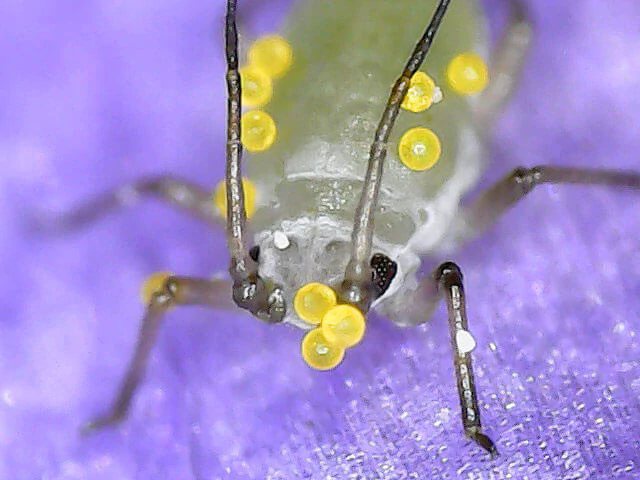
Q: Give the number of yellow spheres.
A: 11